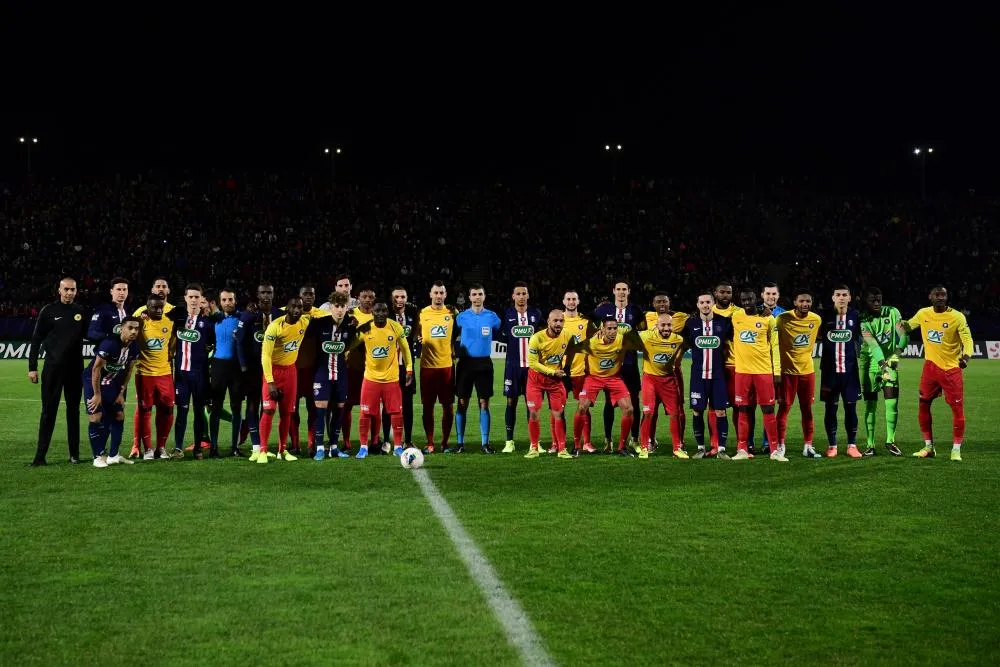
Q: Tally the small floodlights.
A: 8